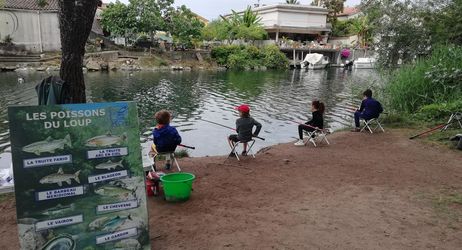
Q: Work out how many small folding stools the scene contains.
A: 4